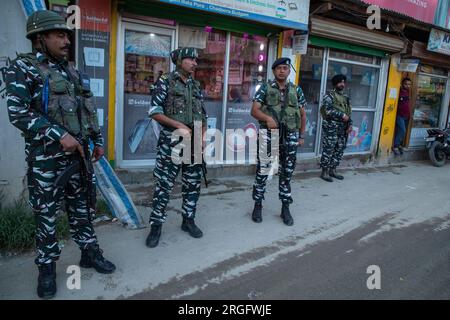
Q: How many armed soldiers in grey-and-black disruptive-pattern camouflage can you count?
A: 4